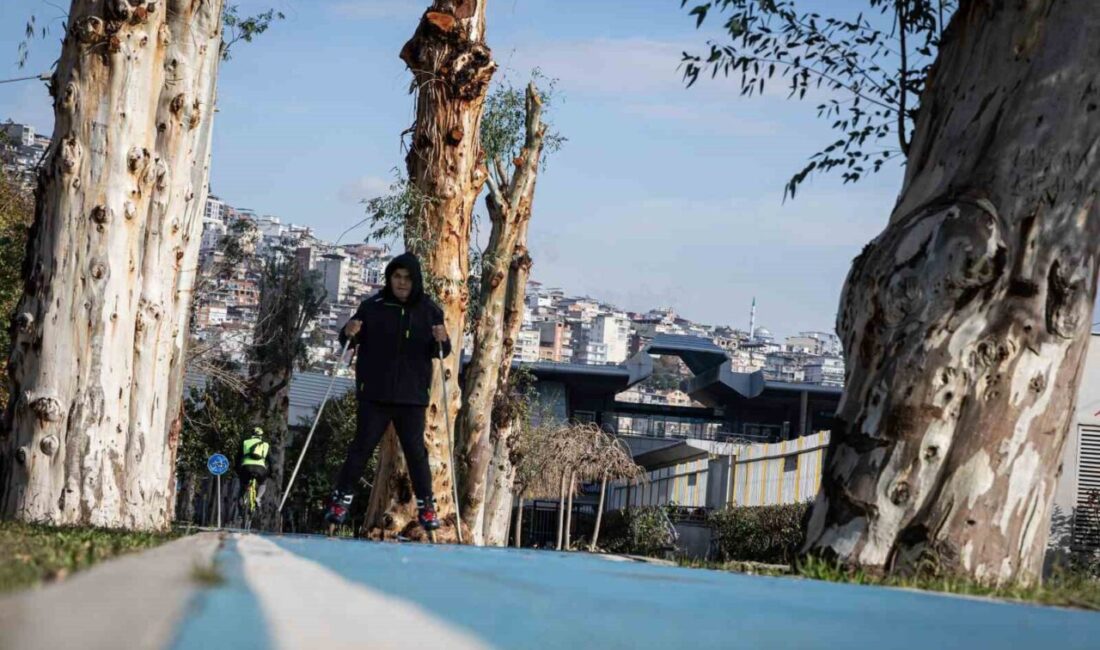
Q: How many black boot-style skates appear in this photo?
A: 2